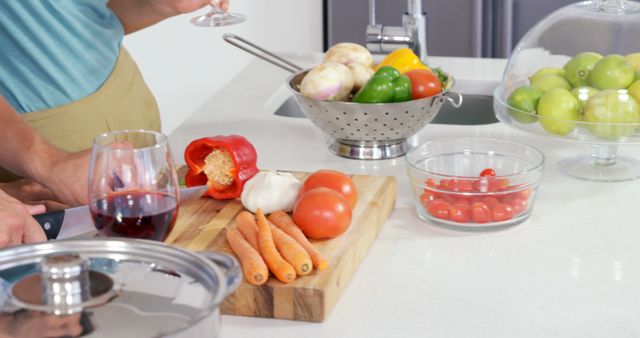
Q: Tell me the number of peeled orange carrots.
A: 5